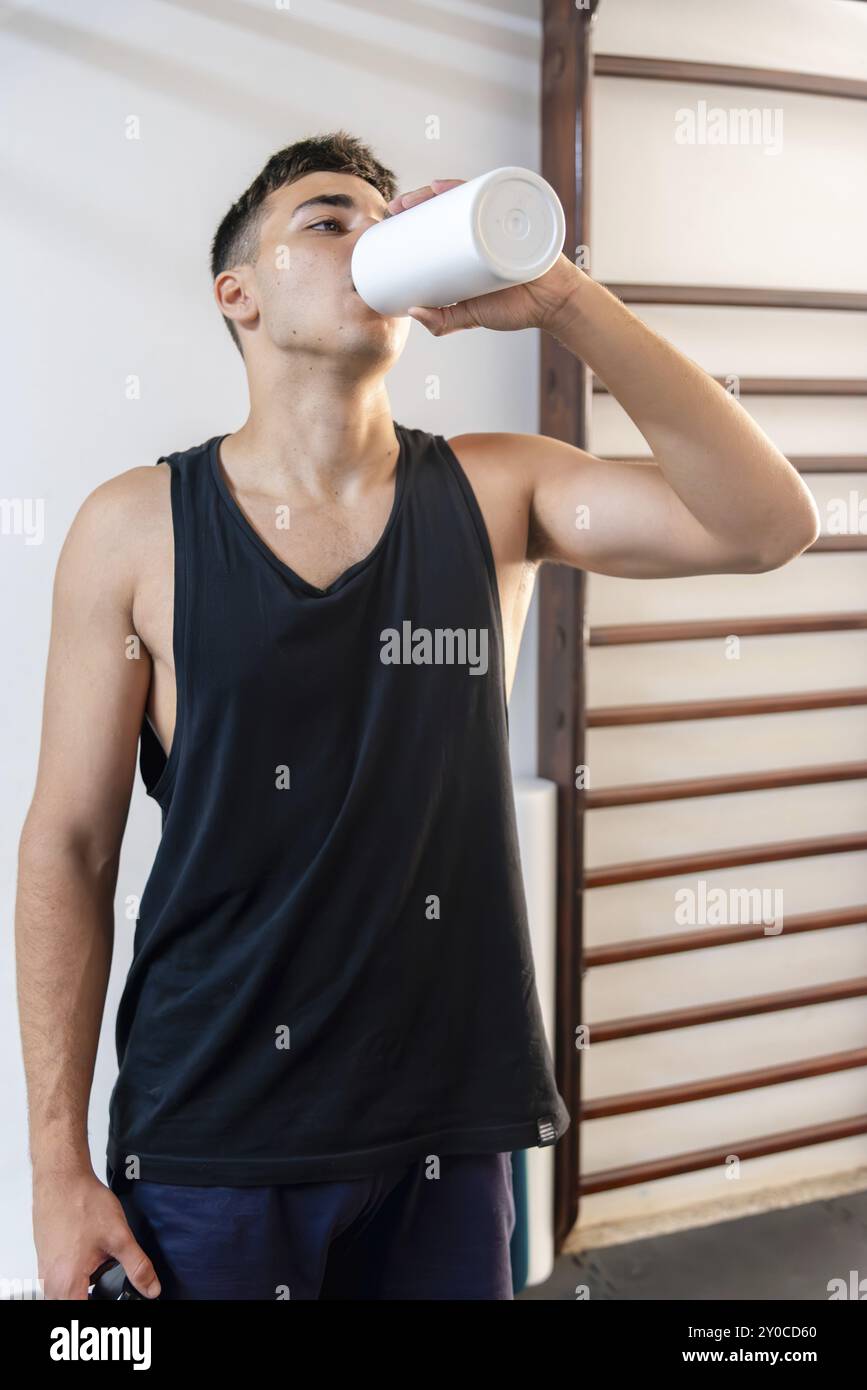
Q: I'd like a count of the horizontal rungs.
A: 13